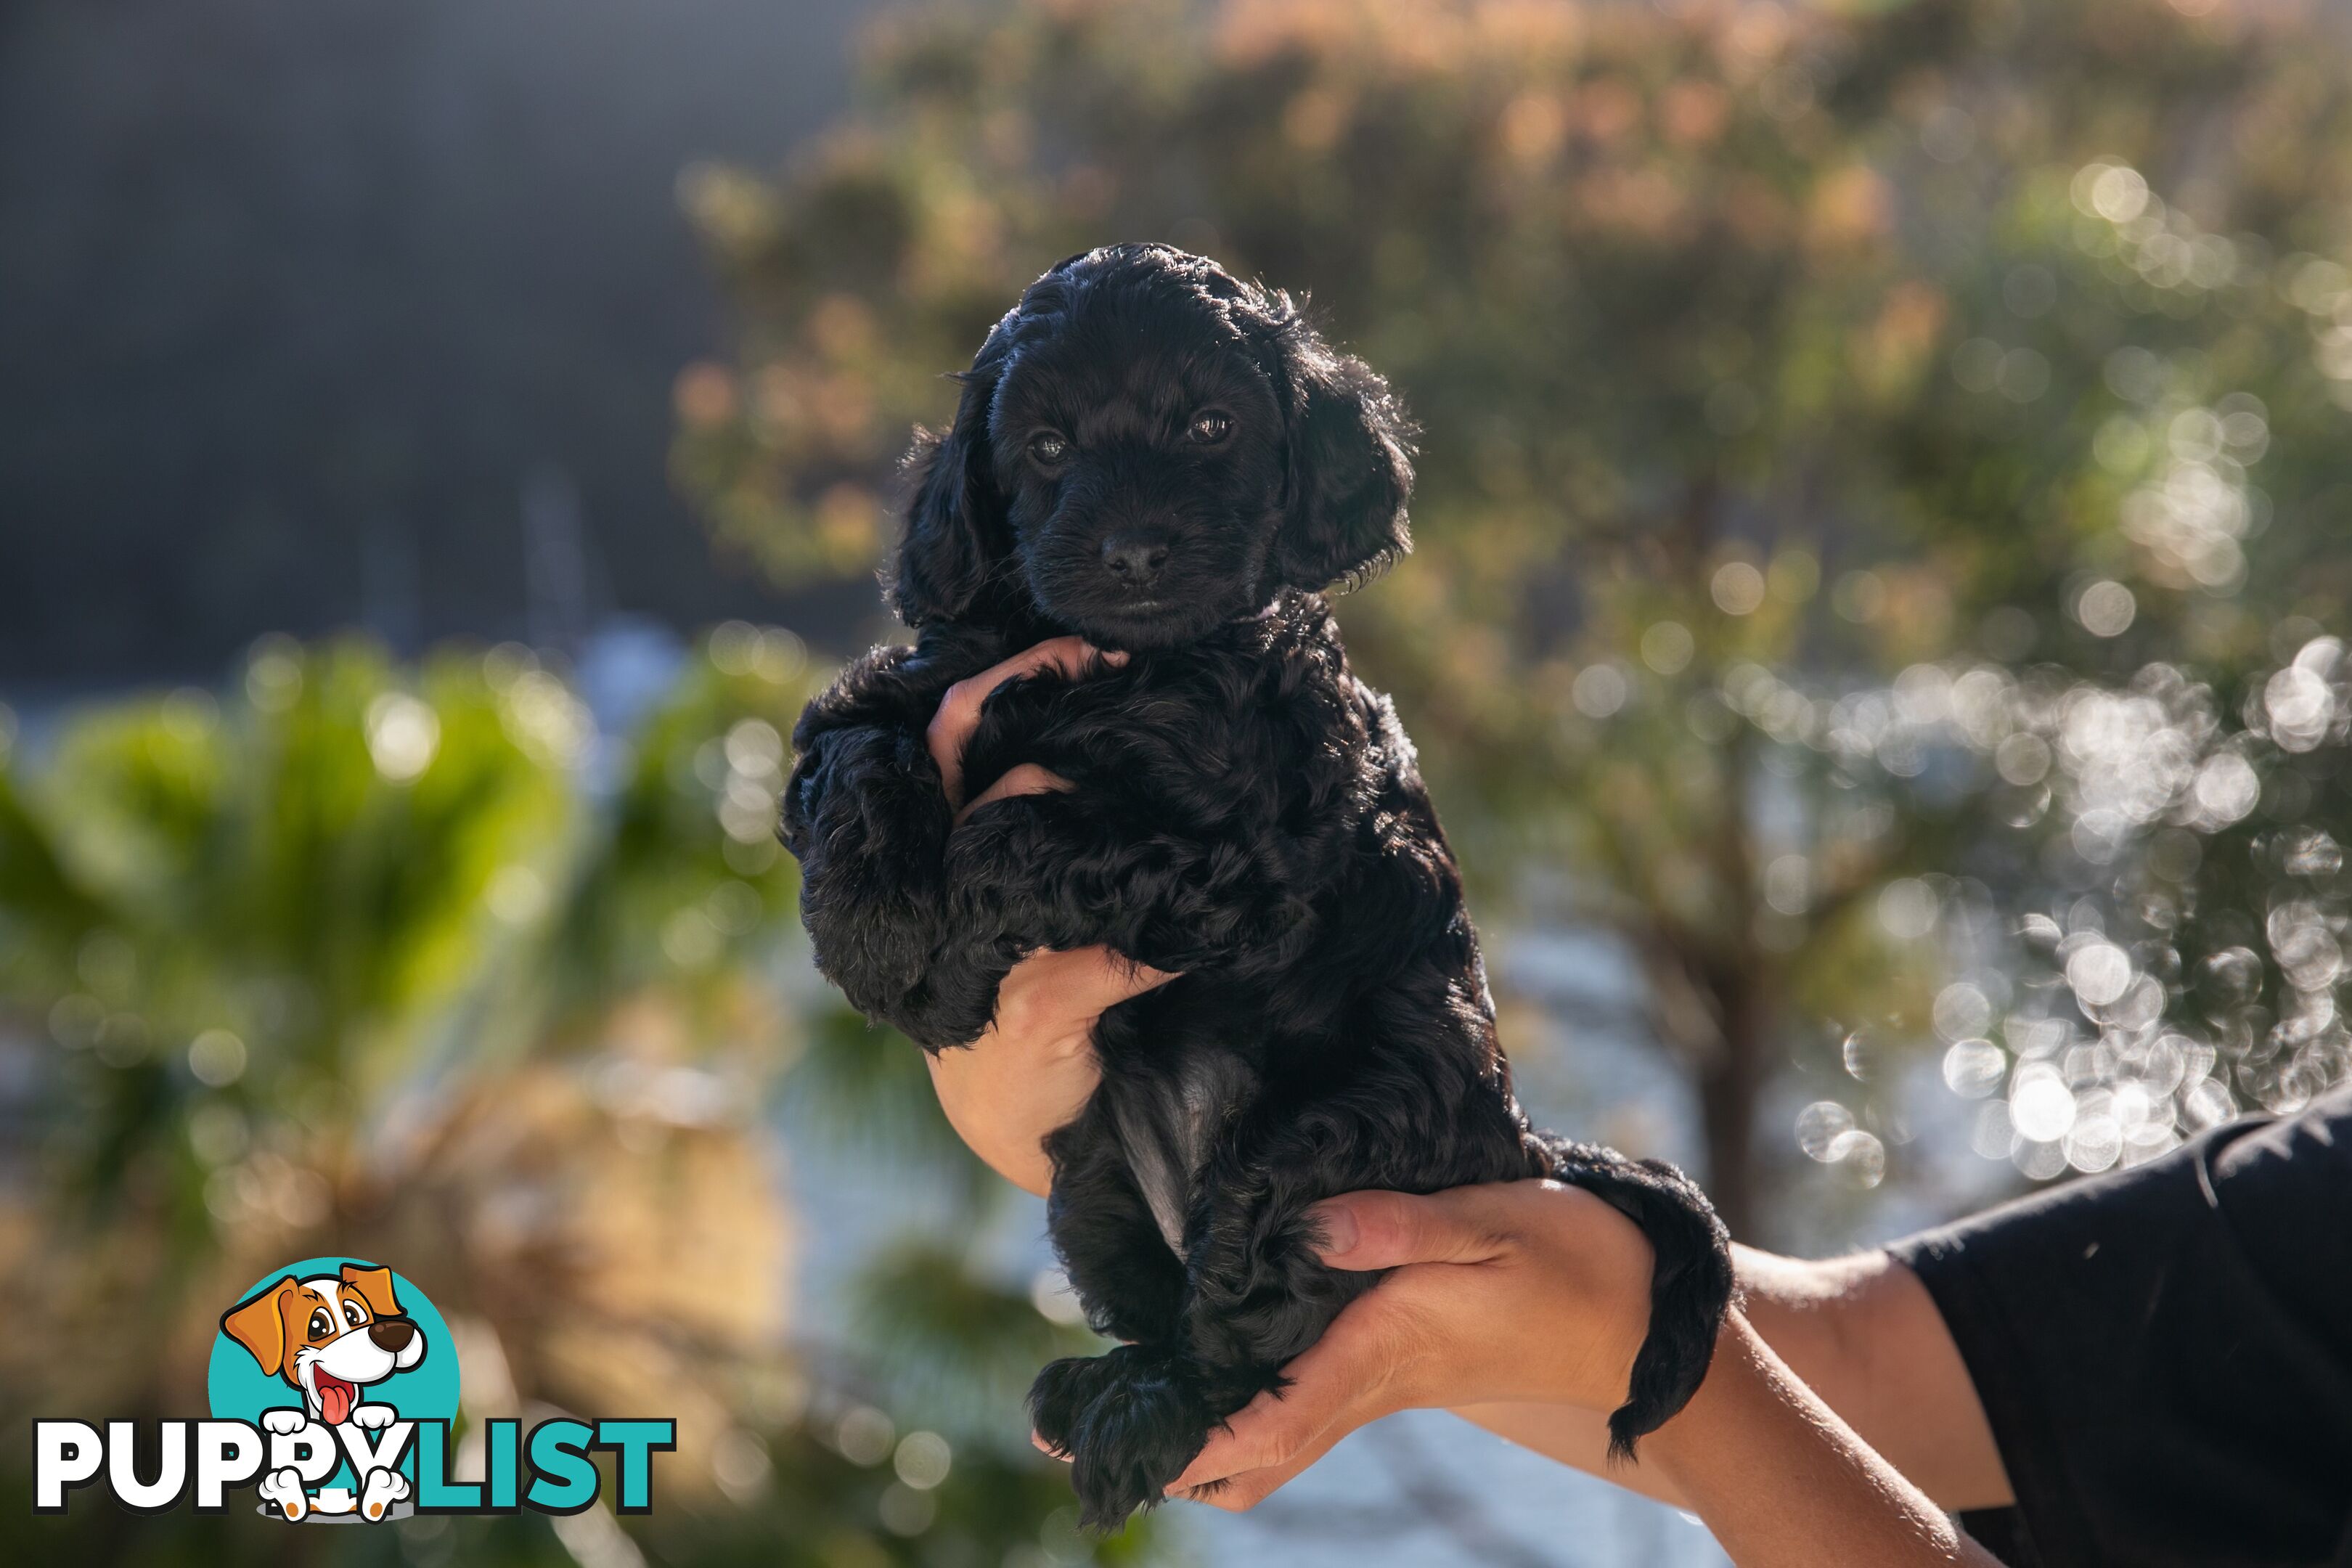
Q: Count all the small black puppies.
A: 1